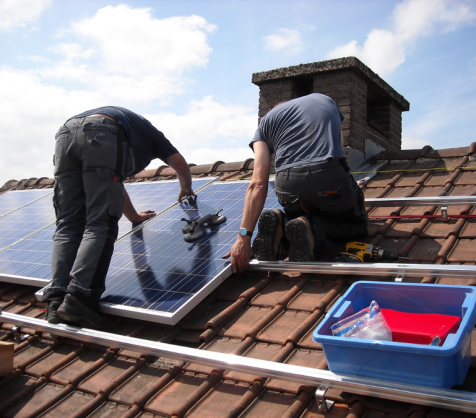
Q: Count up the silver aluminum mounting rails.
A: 3